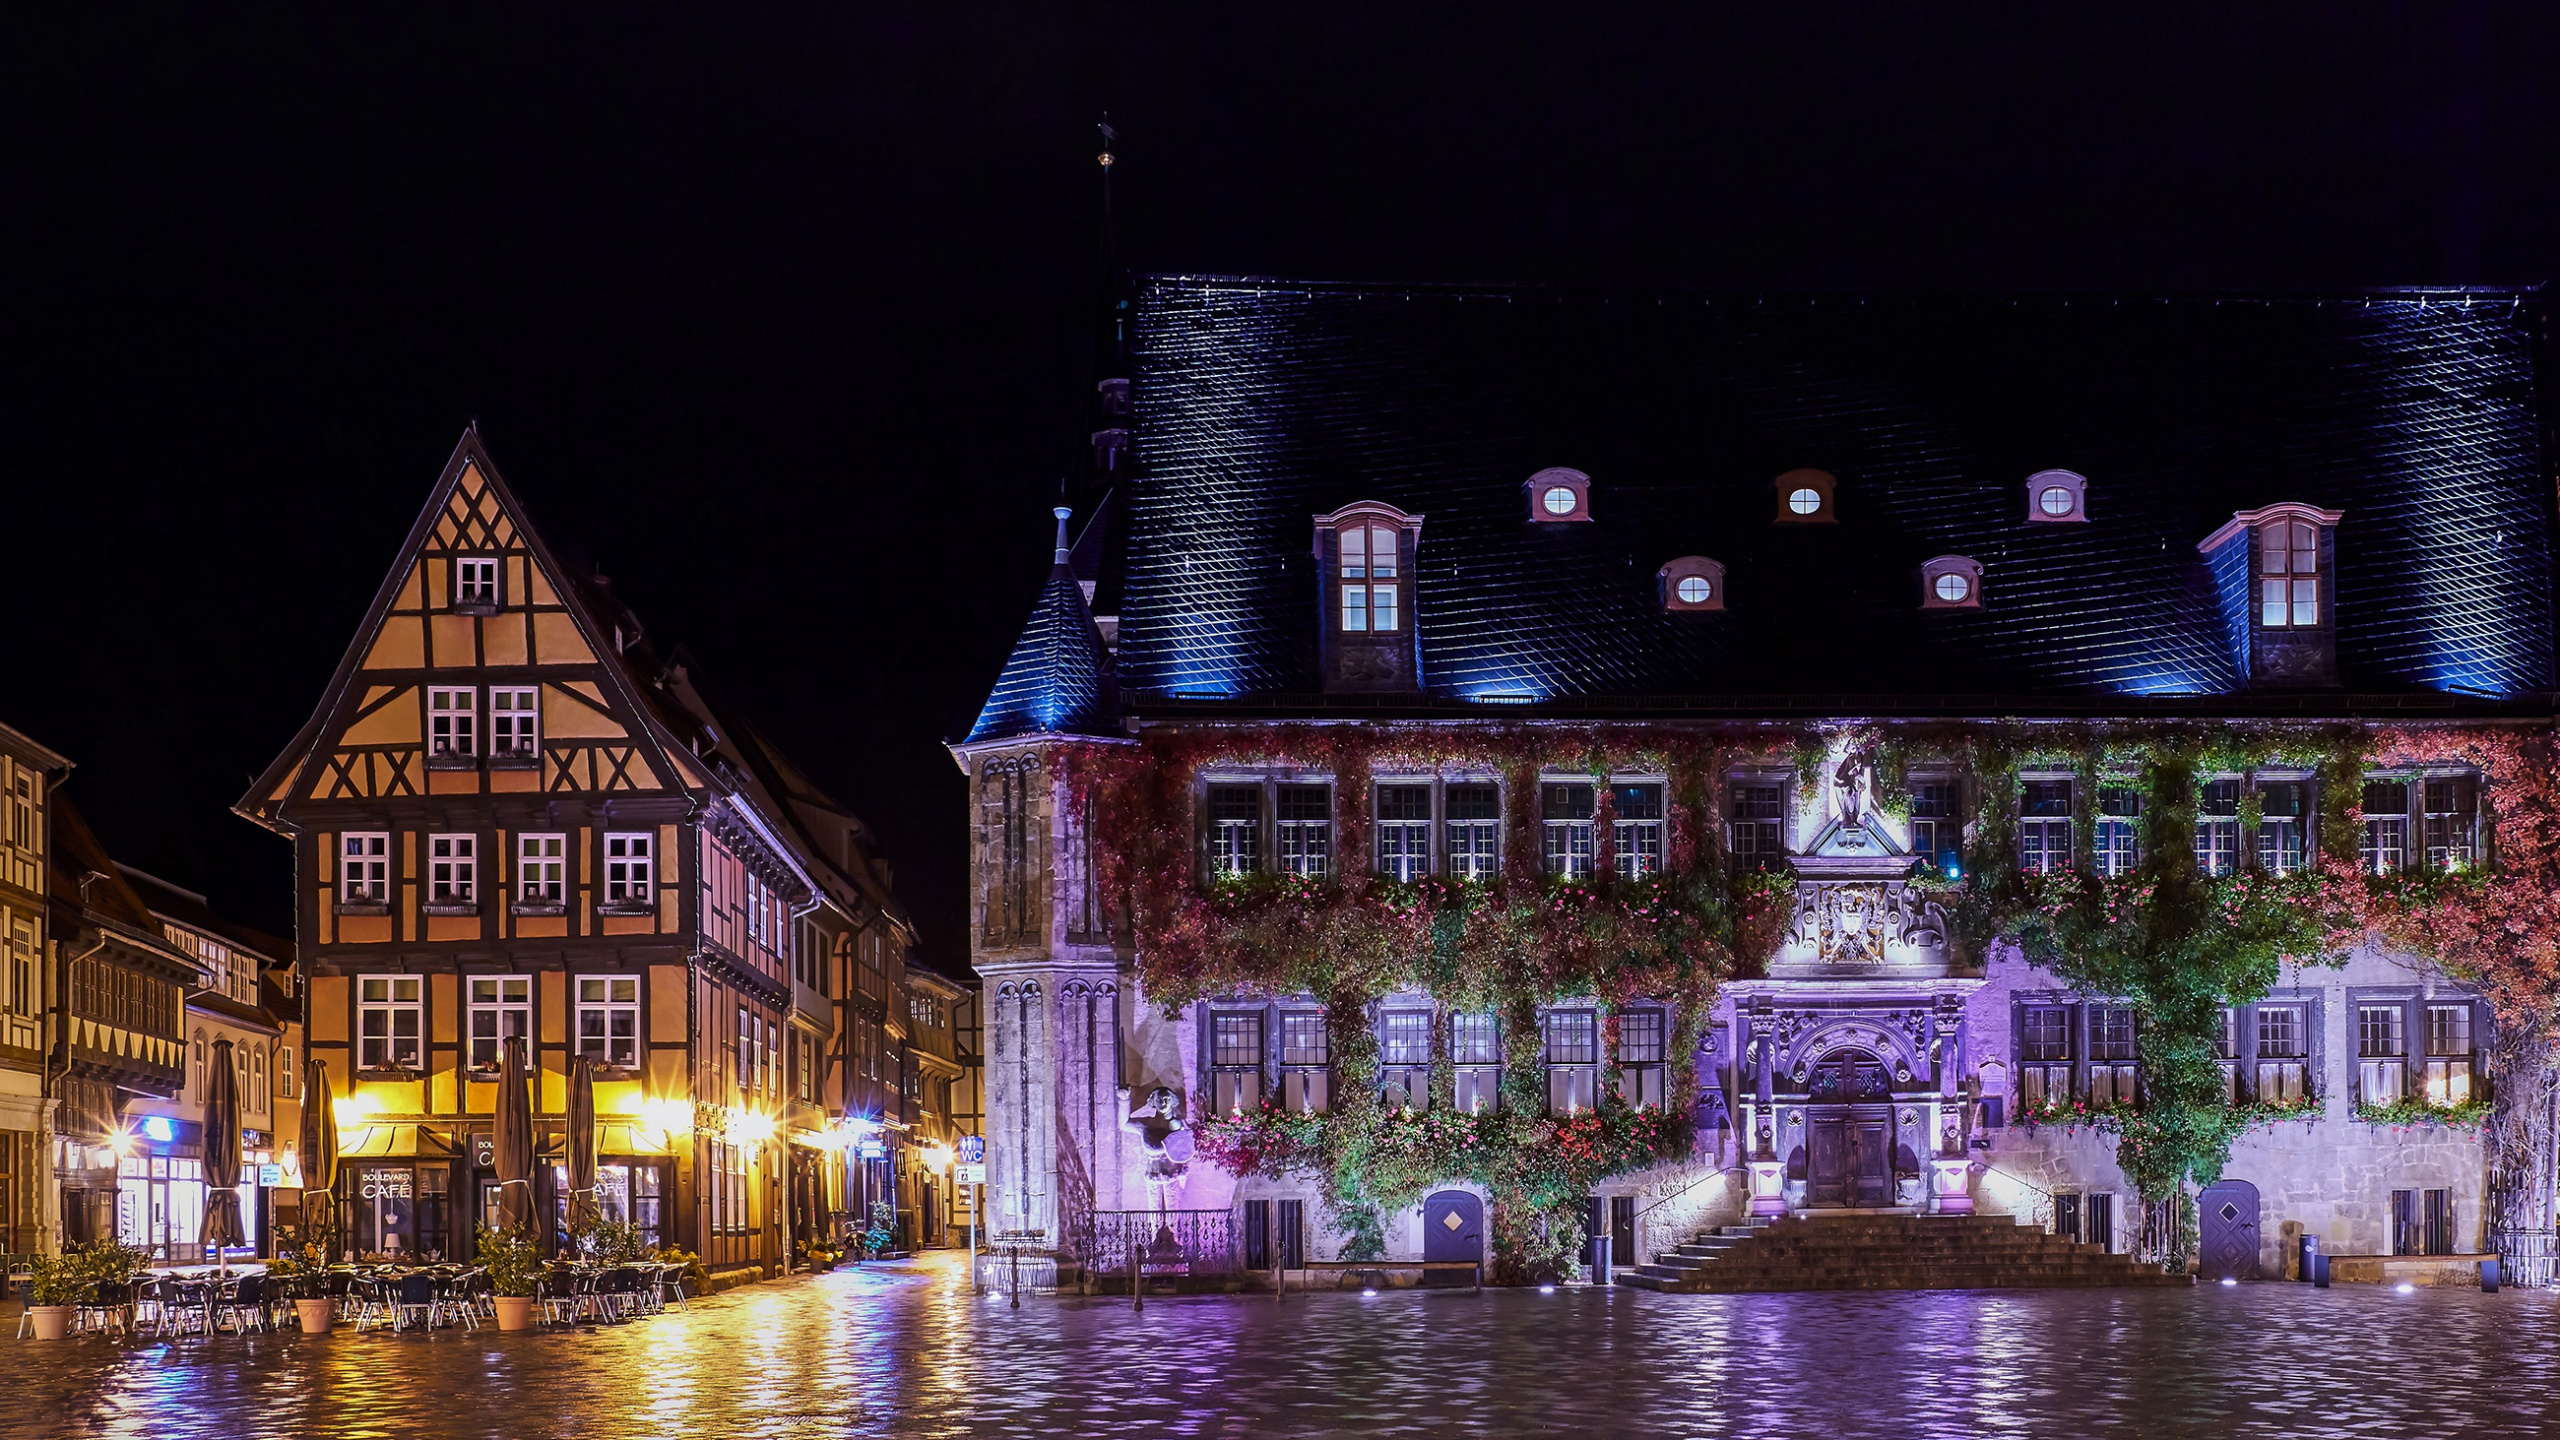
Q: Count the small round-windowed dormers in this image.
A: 5